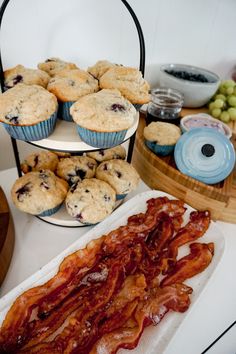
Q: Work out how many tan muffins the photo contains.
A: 15